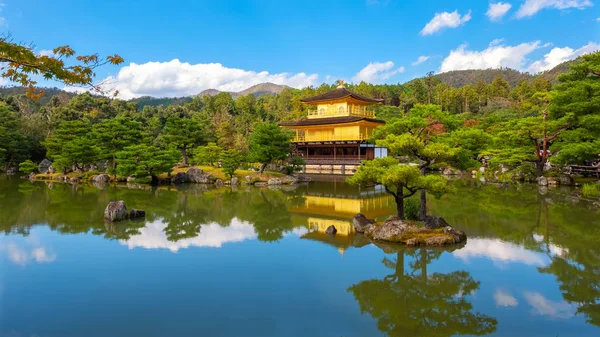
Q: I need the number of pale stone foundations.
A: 1